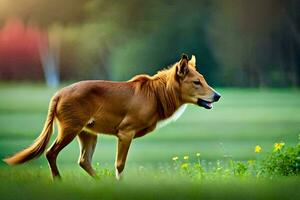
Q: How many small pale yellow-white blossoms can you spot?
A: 3